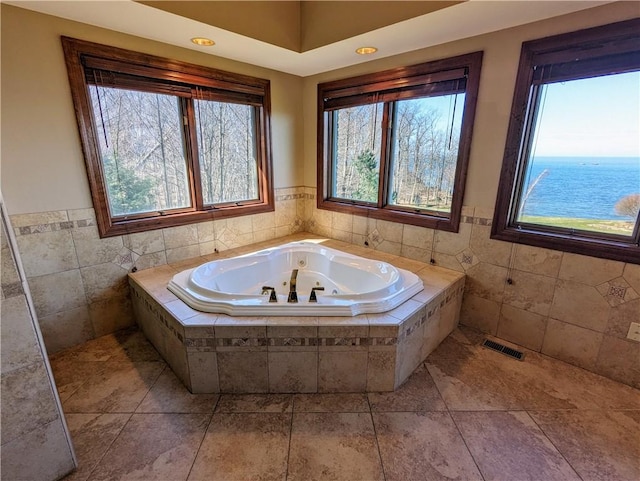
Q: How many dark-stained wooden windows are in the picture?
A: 3